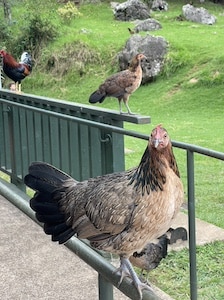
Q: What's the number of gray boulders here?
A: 5